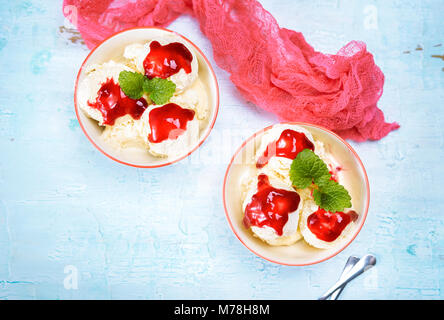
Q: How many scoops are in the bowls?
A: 6